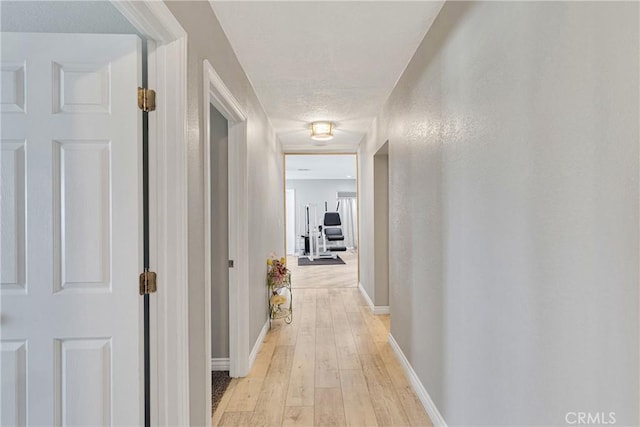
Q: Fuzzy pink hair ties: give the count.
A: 0